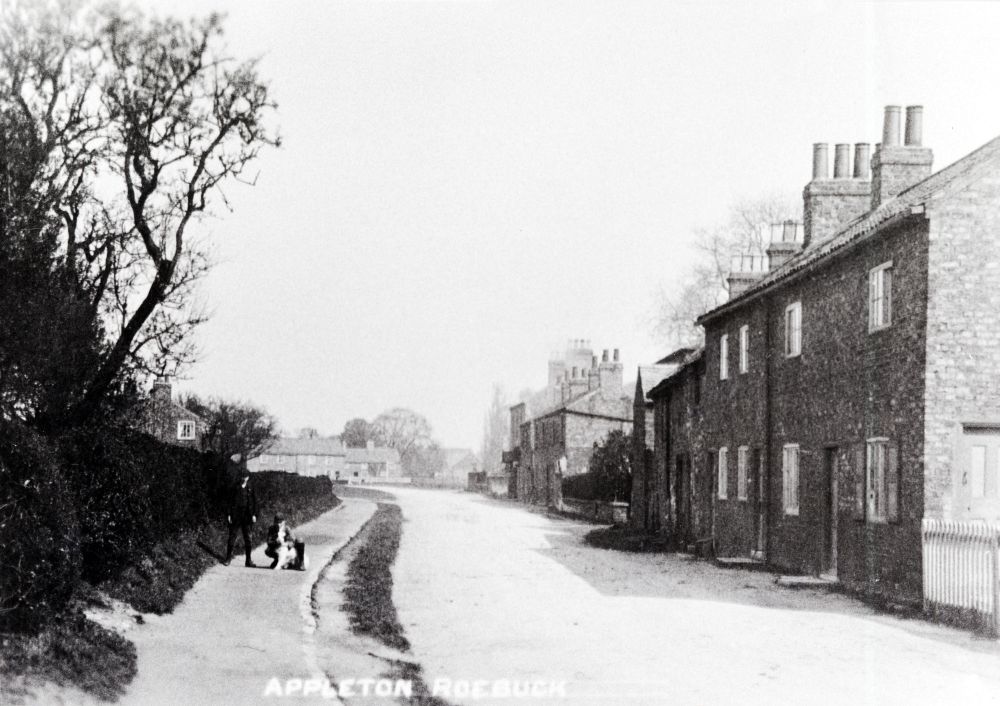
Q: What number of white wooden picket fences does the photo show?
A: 1